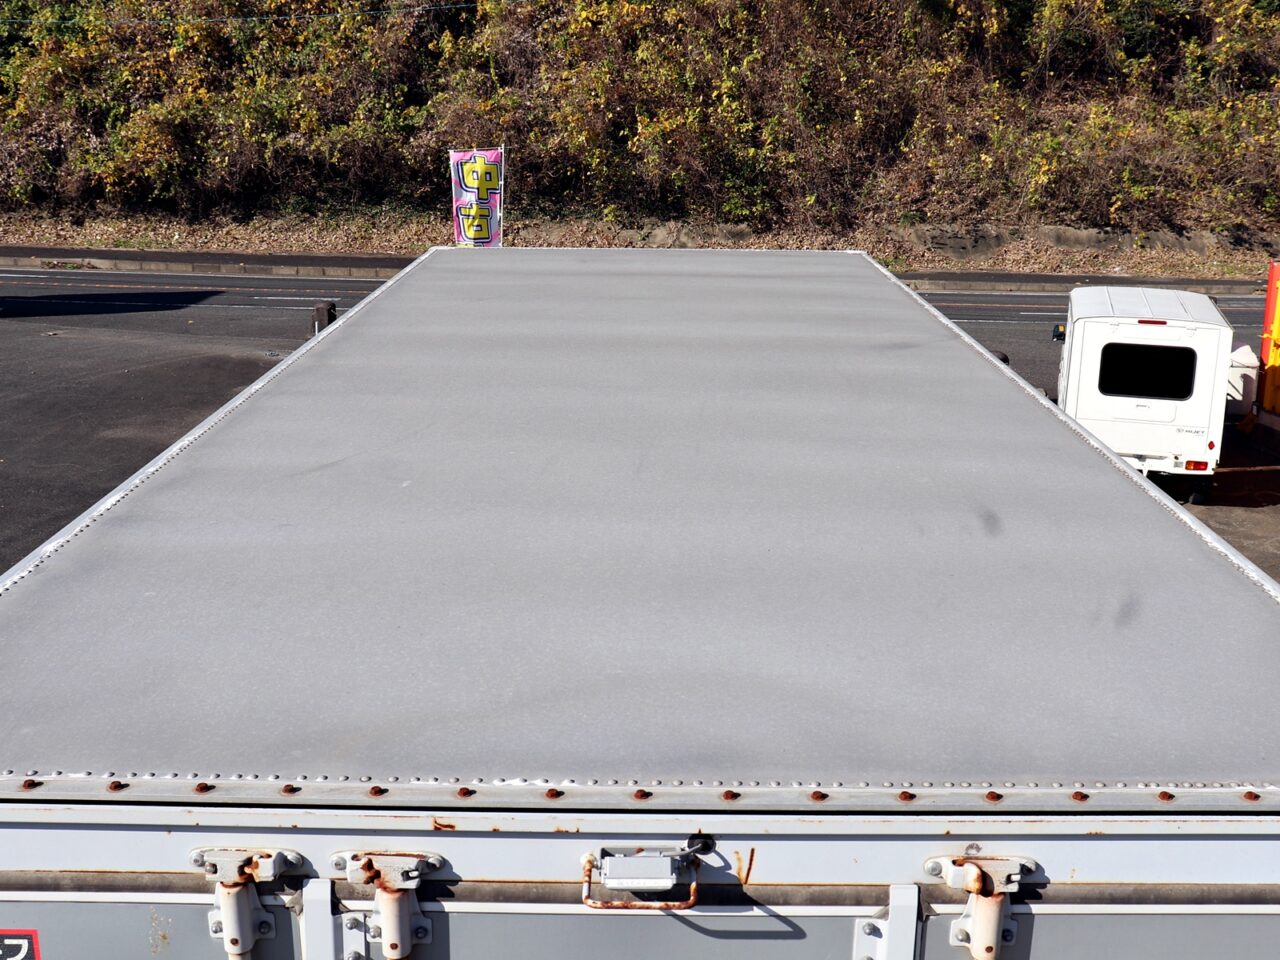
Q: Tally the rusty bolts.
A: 15